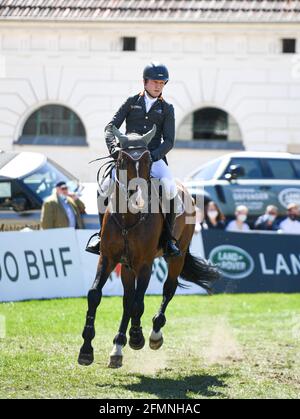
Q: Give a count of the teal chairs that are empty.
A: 0